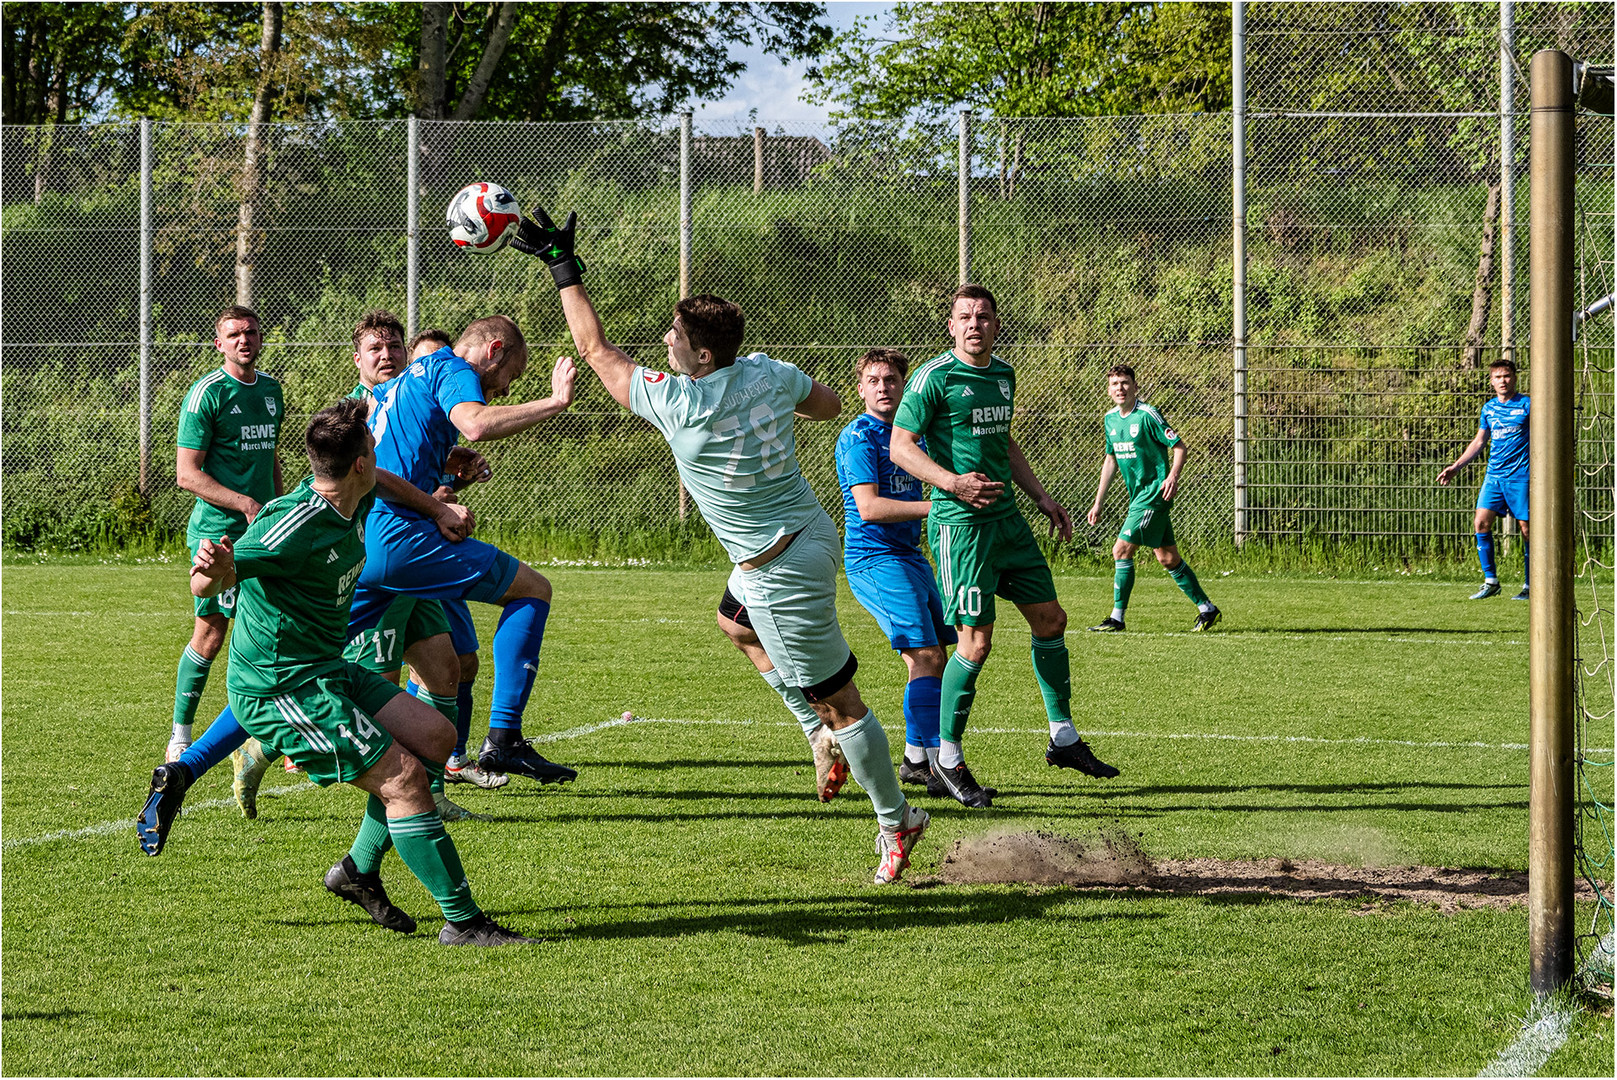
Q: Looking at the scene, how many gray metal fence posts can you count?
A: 6